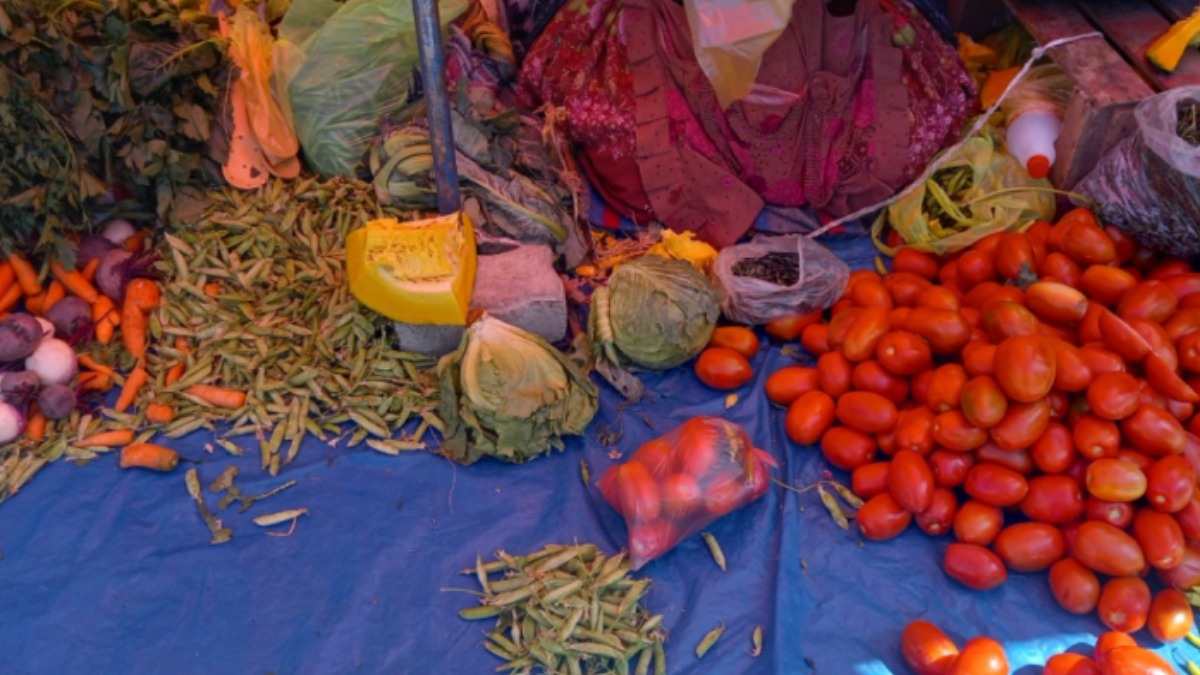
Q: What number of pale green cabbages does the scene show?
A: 2